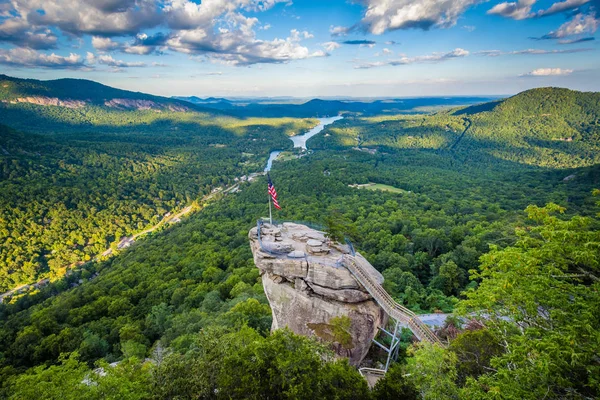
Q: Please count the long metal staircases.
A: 1